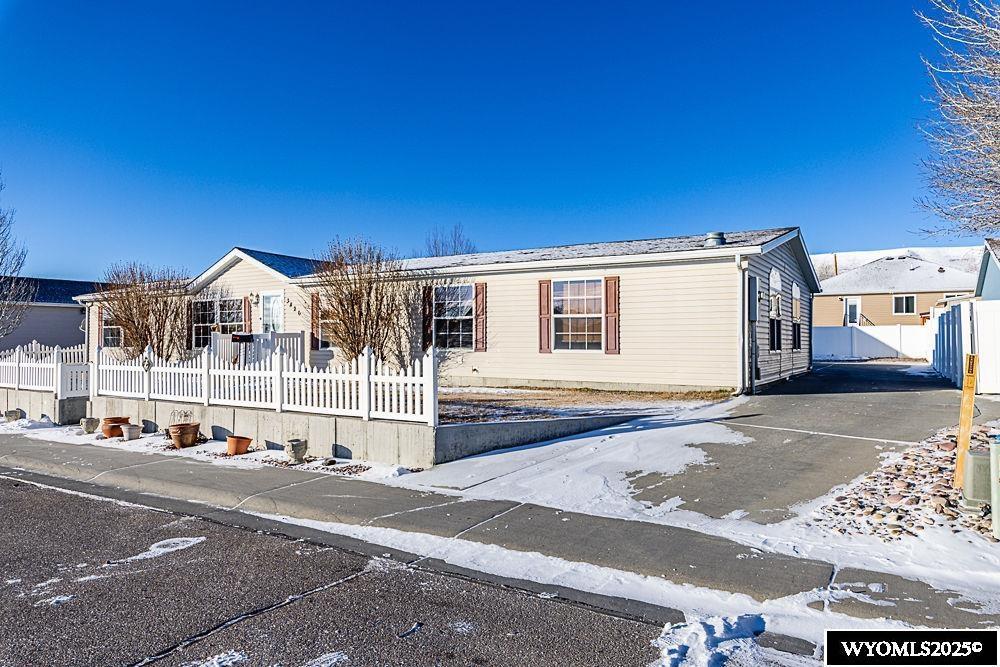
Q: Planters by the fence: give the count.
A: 7